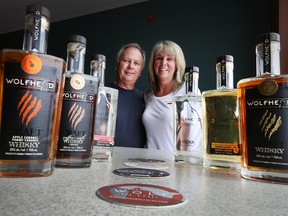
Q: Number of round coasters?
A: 4